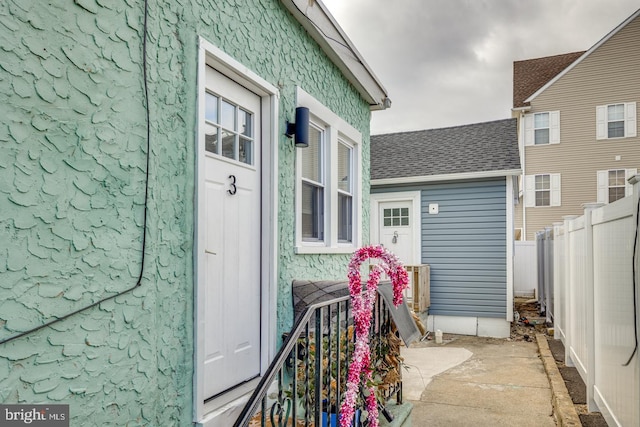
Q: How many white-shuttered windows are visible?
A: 4